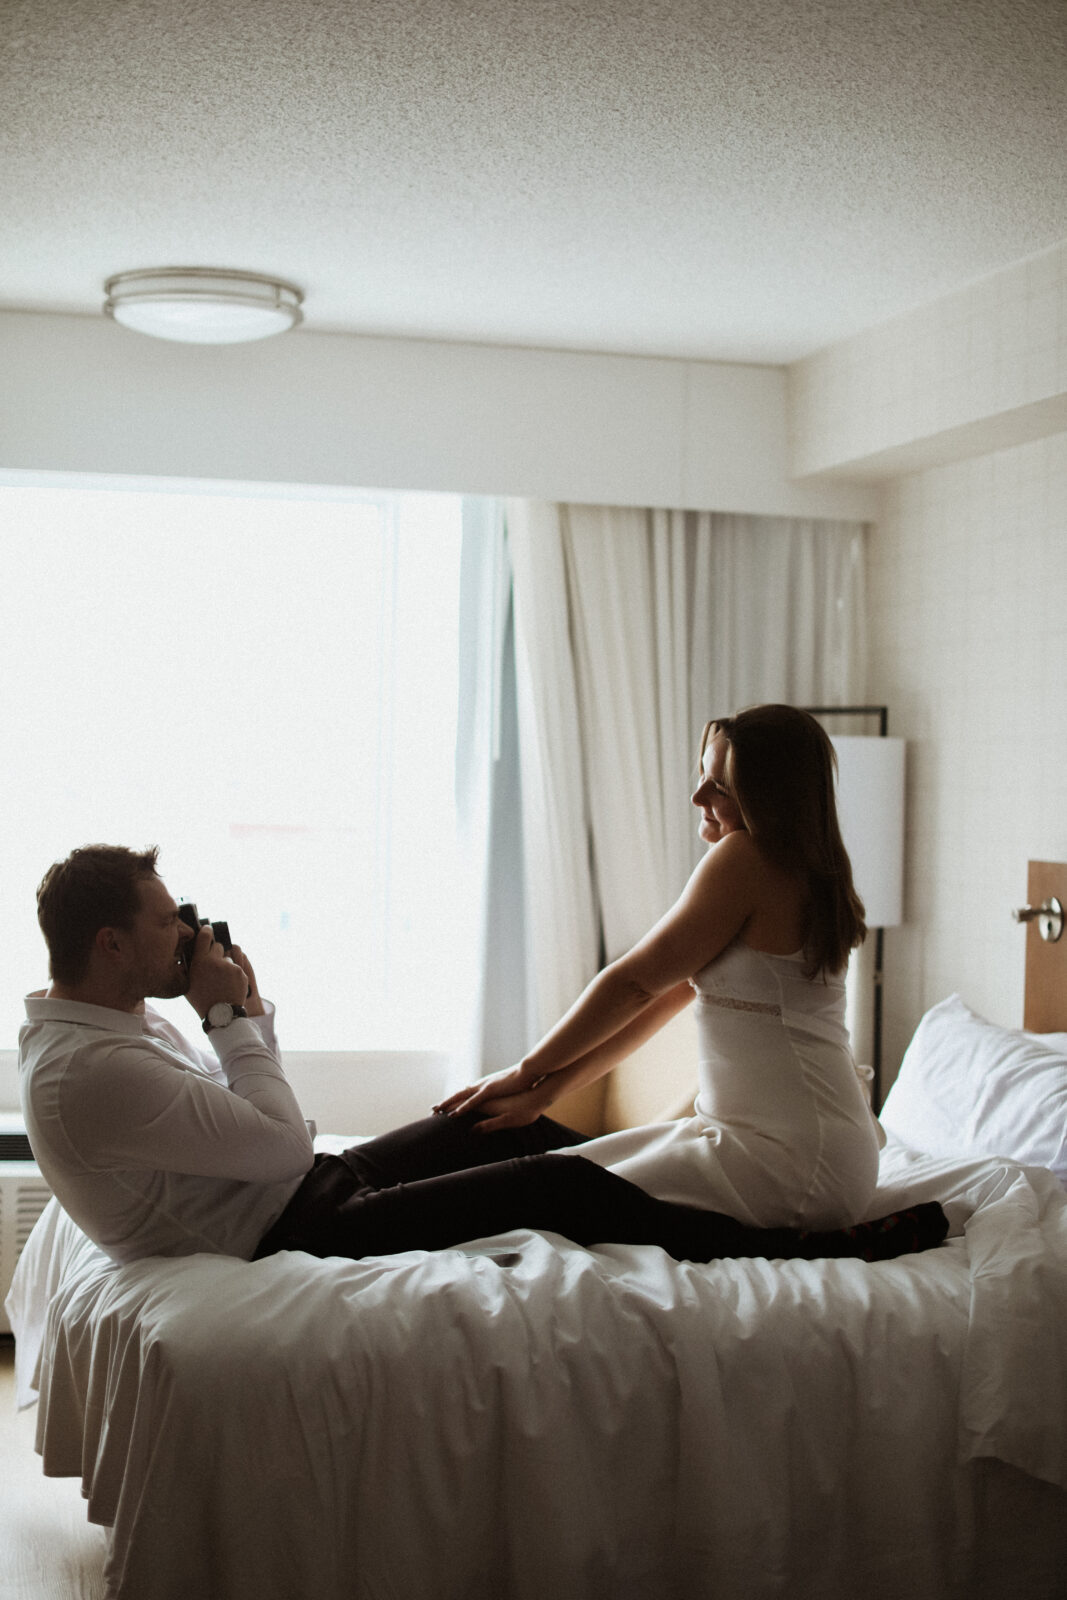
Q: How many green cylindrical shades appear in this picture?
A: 0